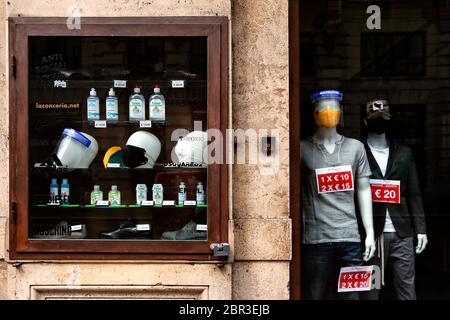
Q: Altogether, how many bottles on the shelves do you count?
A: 12